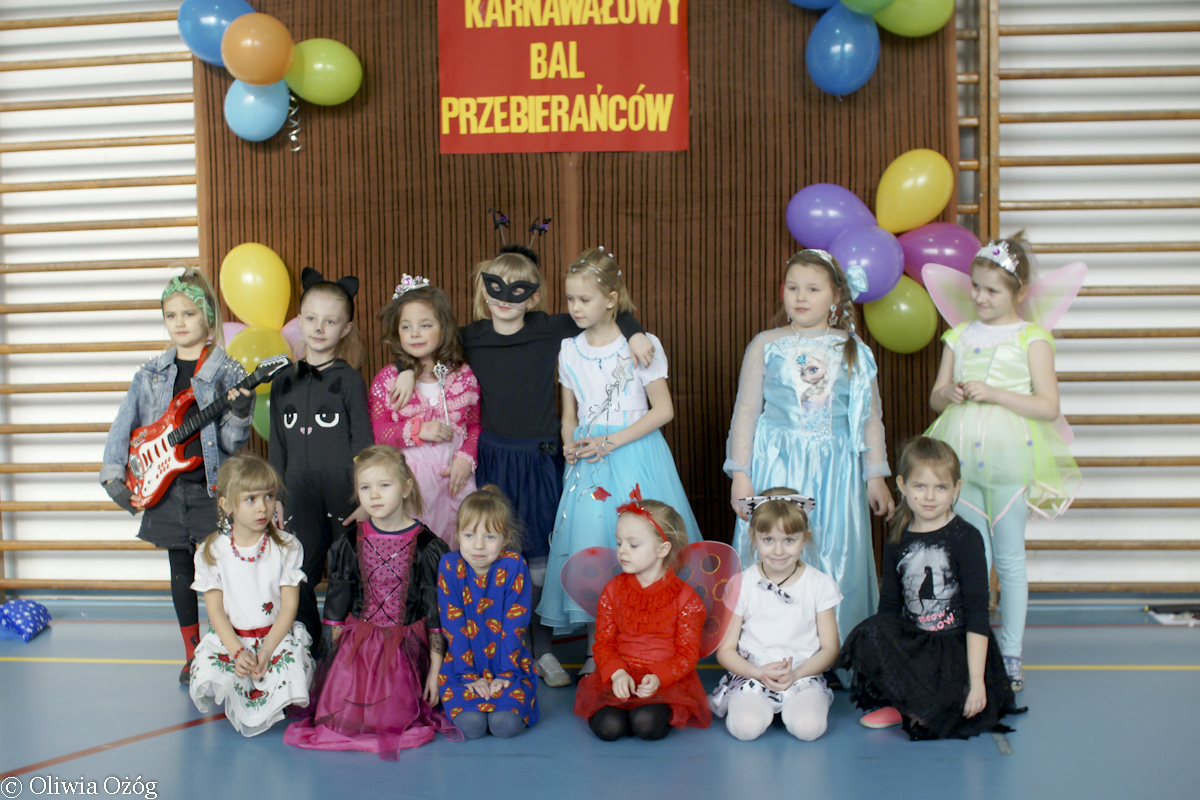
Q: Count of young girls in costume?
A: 13